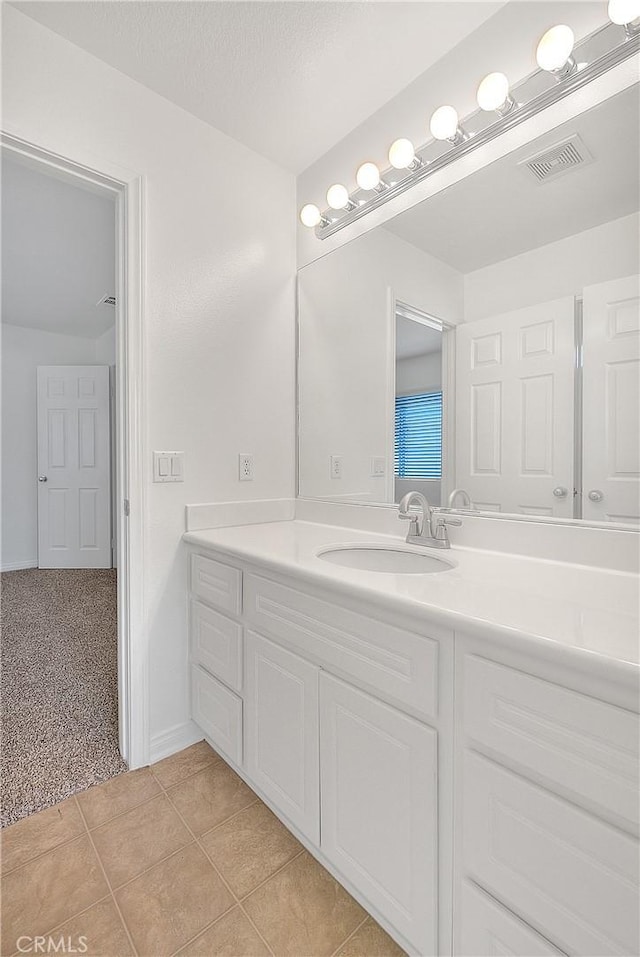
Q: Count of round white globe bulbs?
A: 8